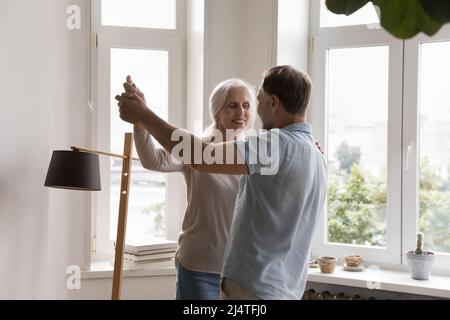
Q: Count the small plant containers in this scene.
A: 3